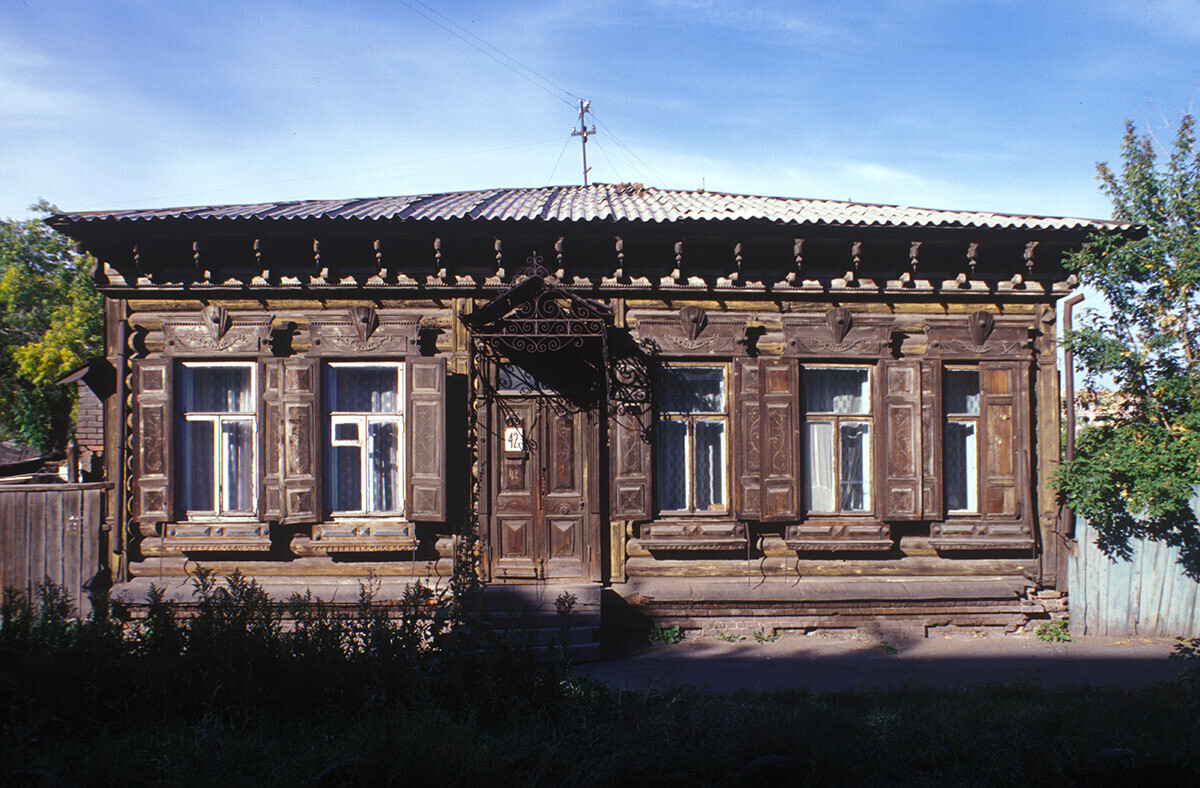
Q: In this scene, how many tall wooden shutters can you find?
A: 10